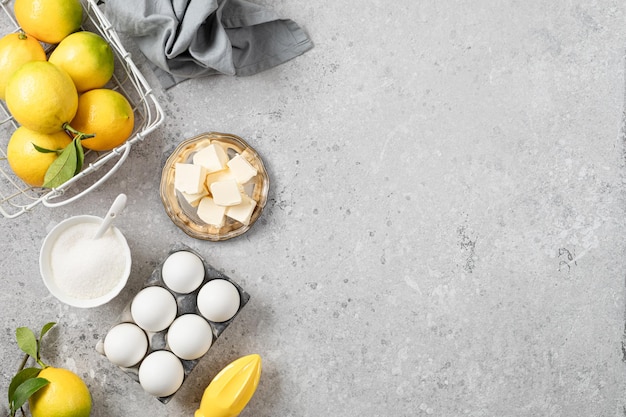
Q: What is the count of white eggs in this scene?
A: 6